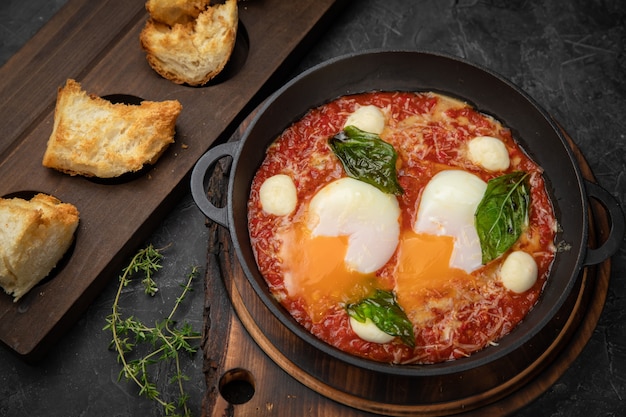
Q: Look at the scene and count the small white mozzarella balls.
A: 5